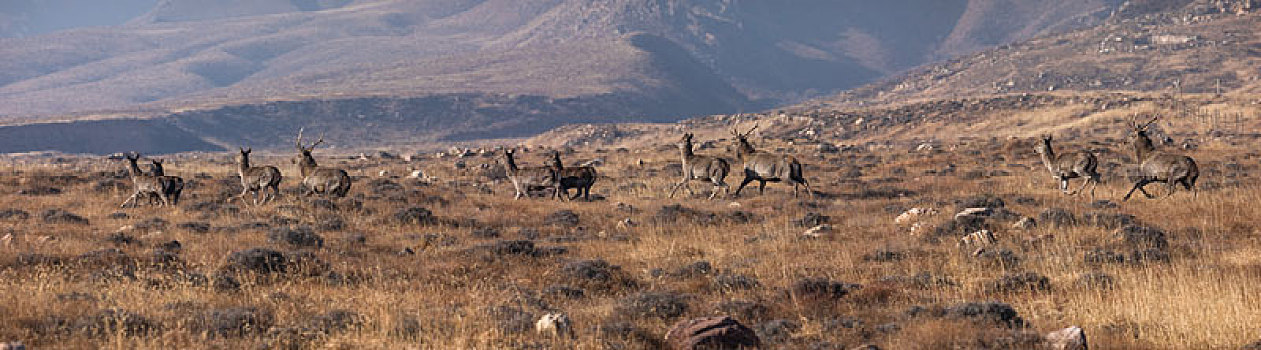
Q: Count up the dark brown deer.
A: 10